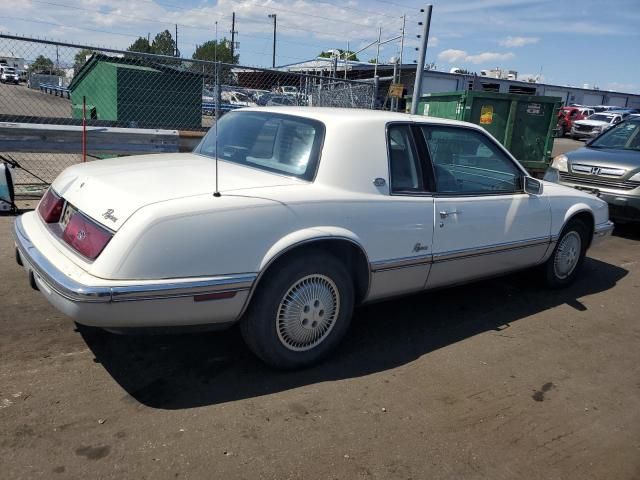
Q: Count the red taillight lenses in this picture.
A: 2